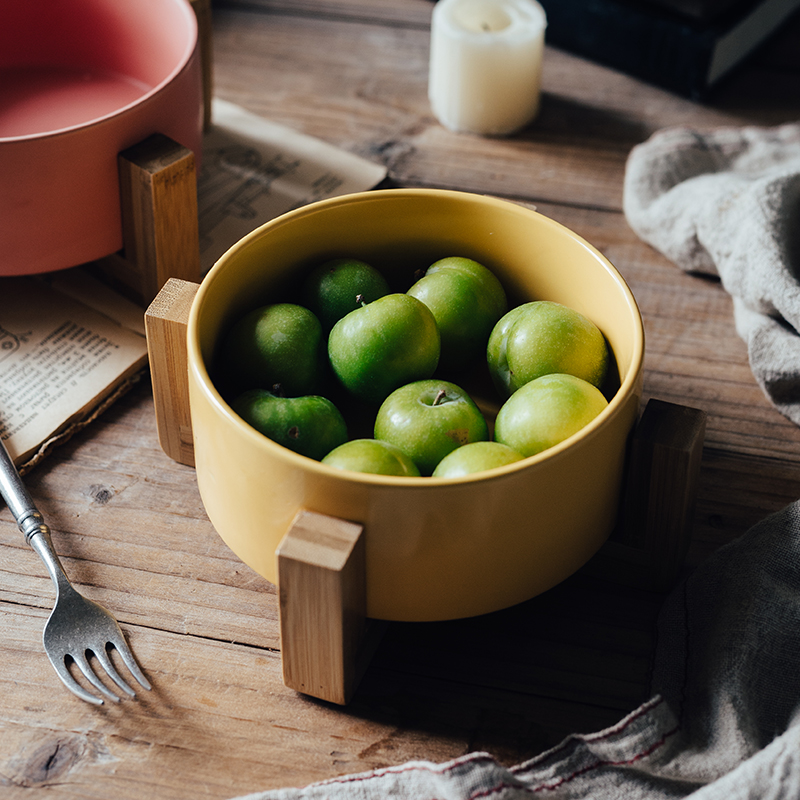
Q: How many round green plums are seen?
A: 10